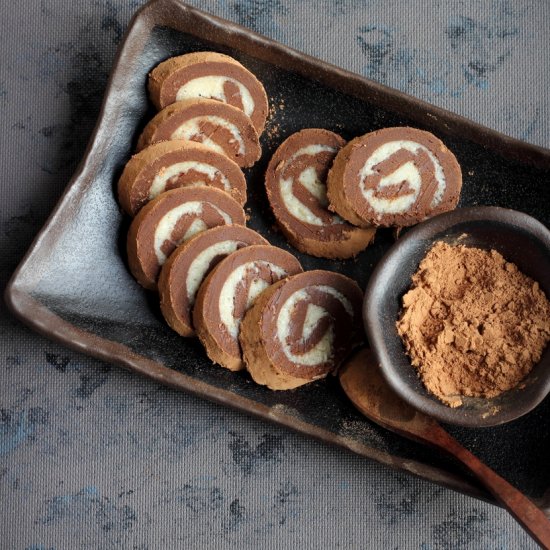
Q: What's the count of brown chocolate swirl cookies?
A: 9